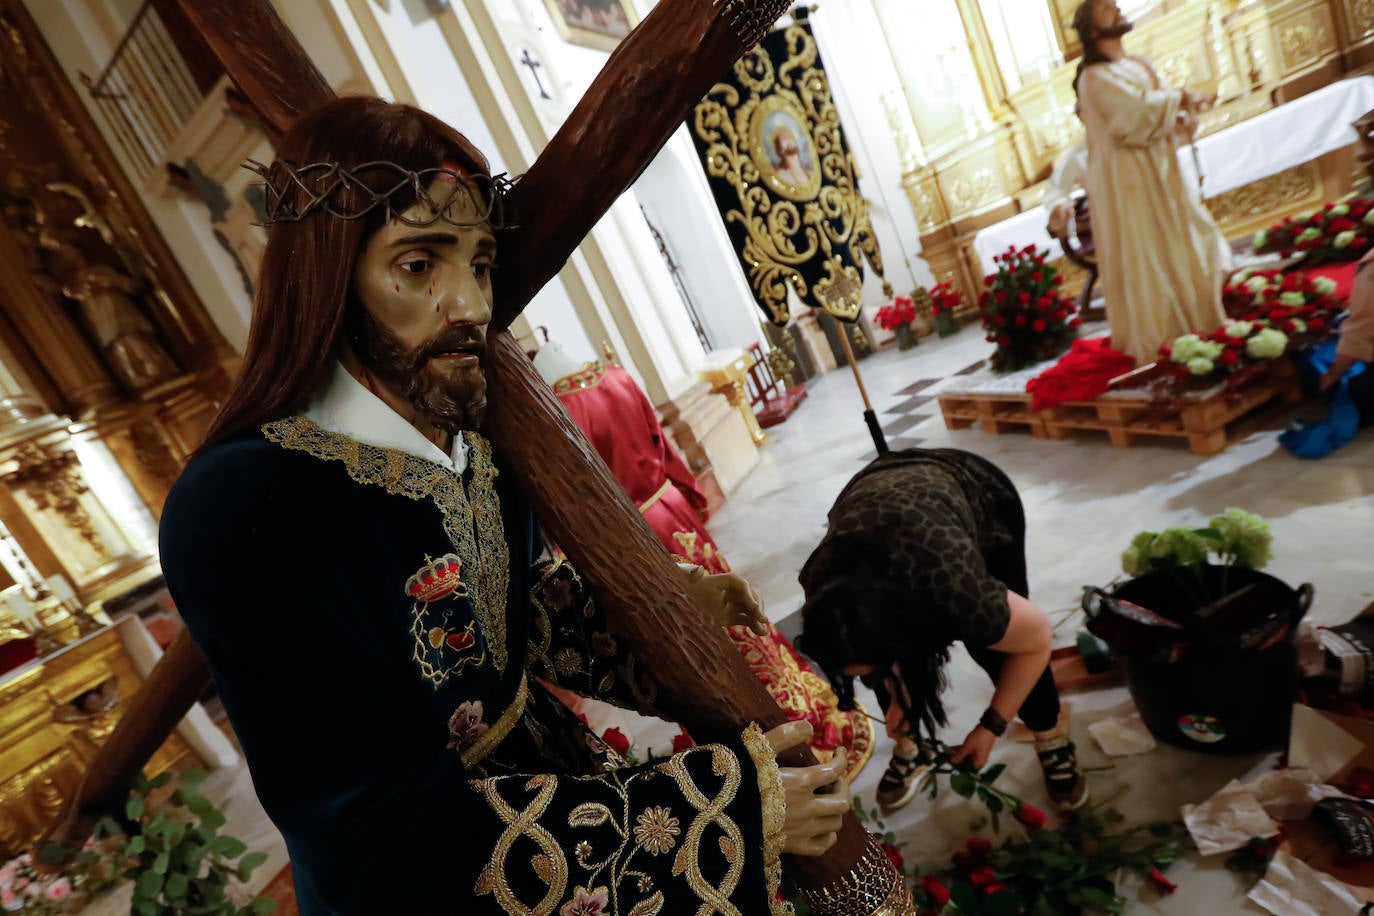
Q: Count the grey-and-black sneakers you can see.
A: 2